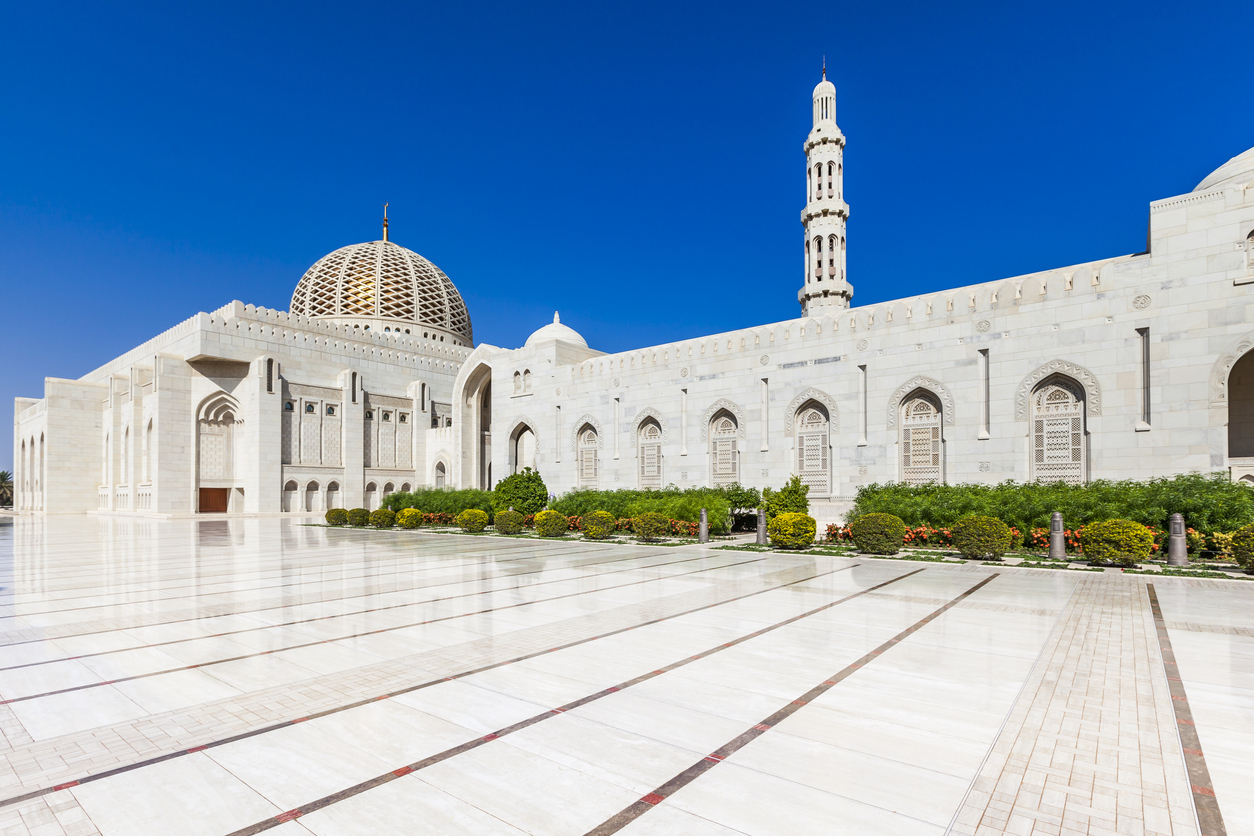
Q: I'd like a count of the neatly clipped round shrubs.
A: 14